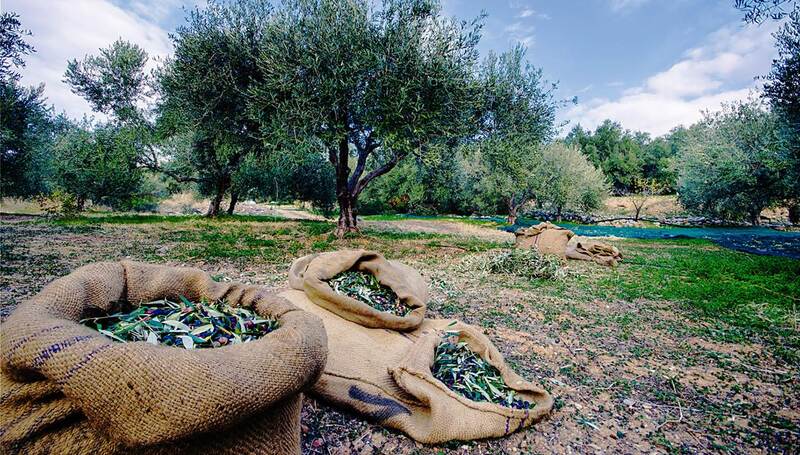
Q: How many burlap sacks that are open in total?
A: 3